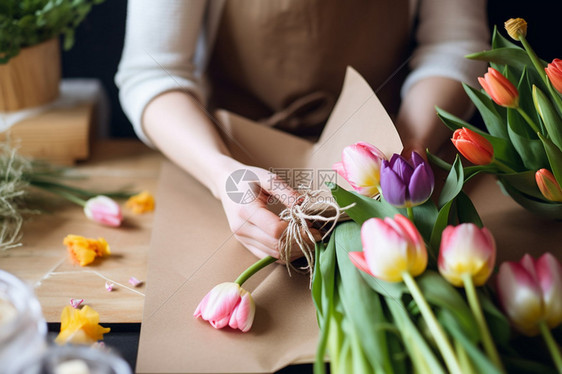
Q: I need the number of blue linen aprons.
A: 0